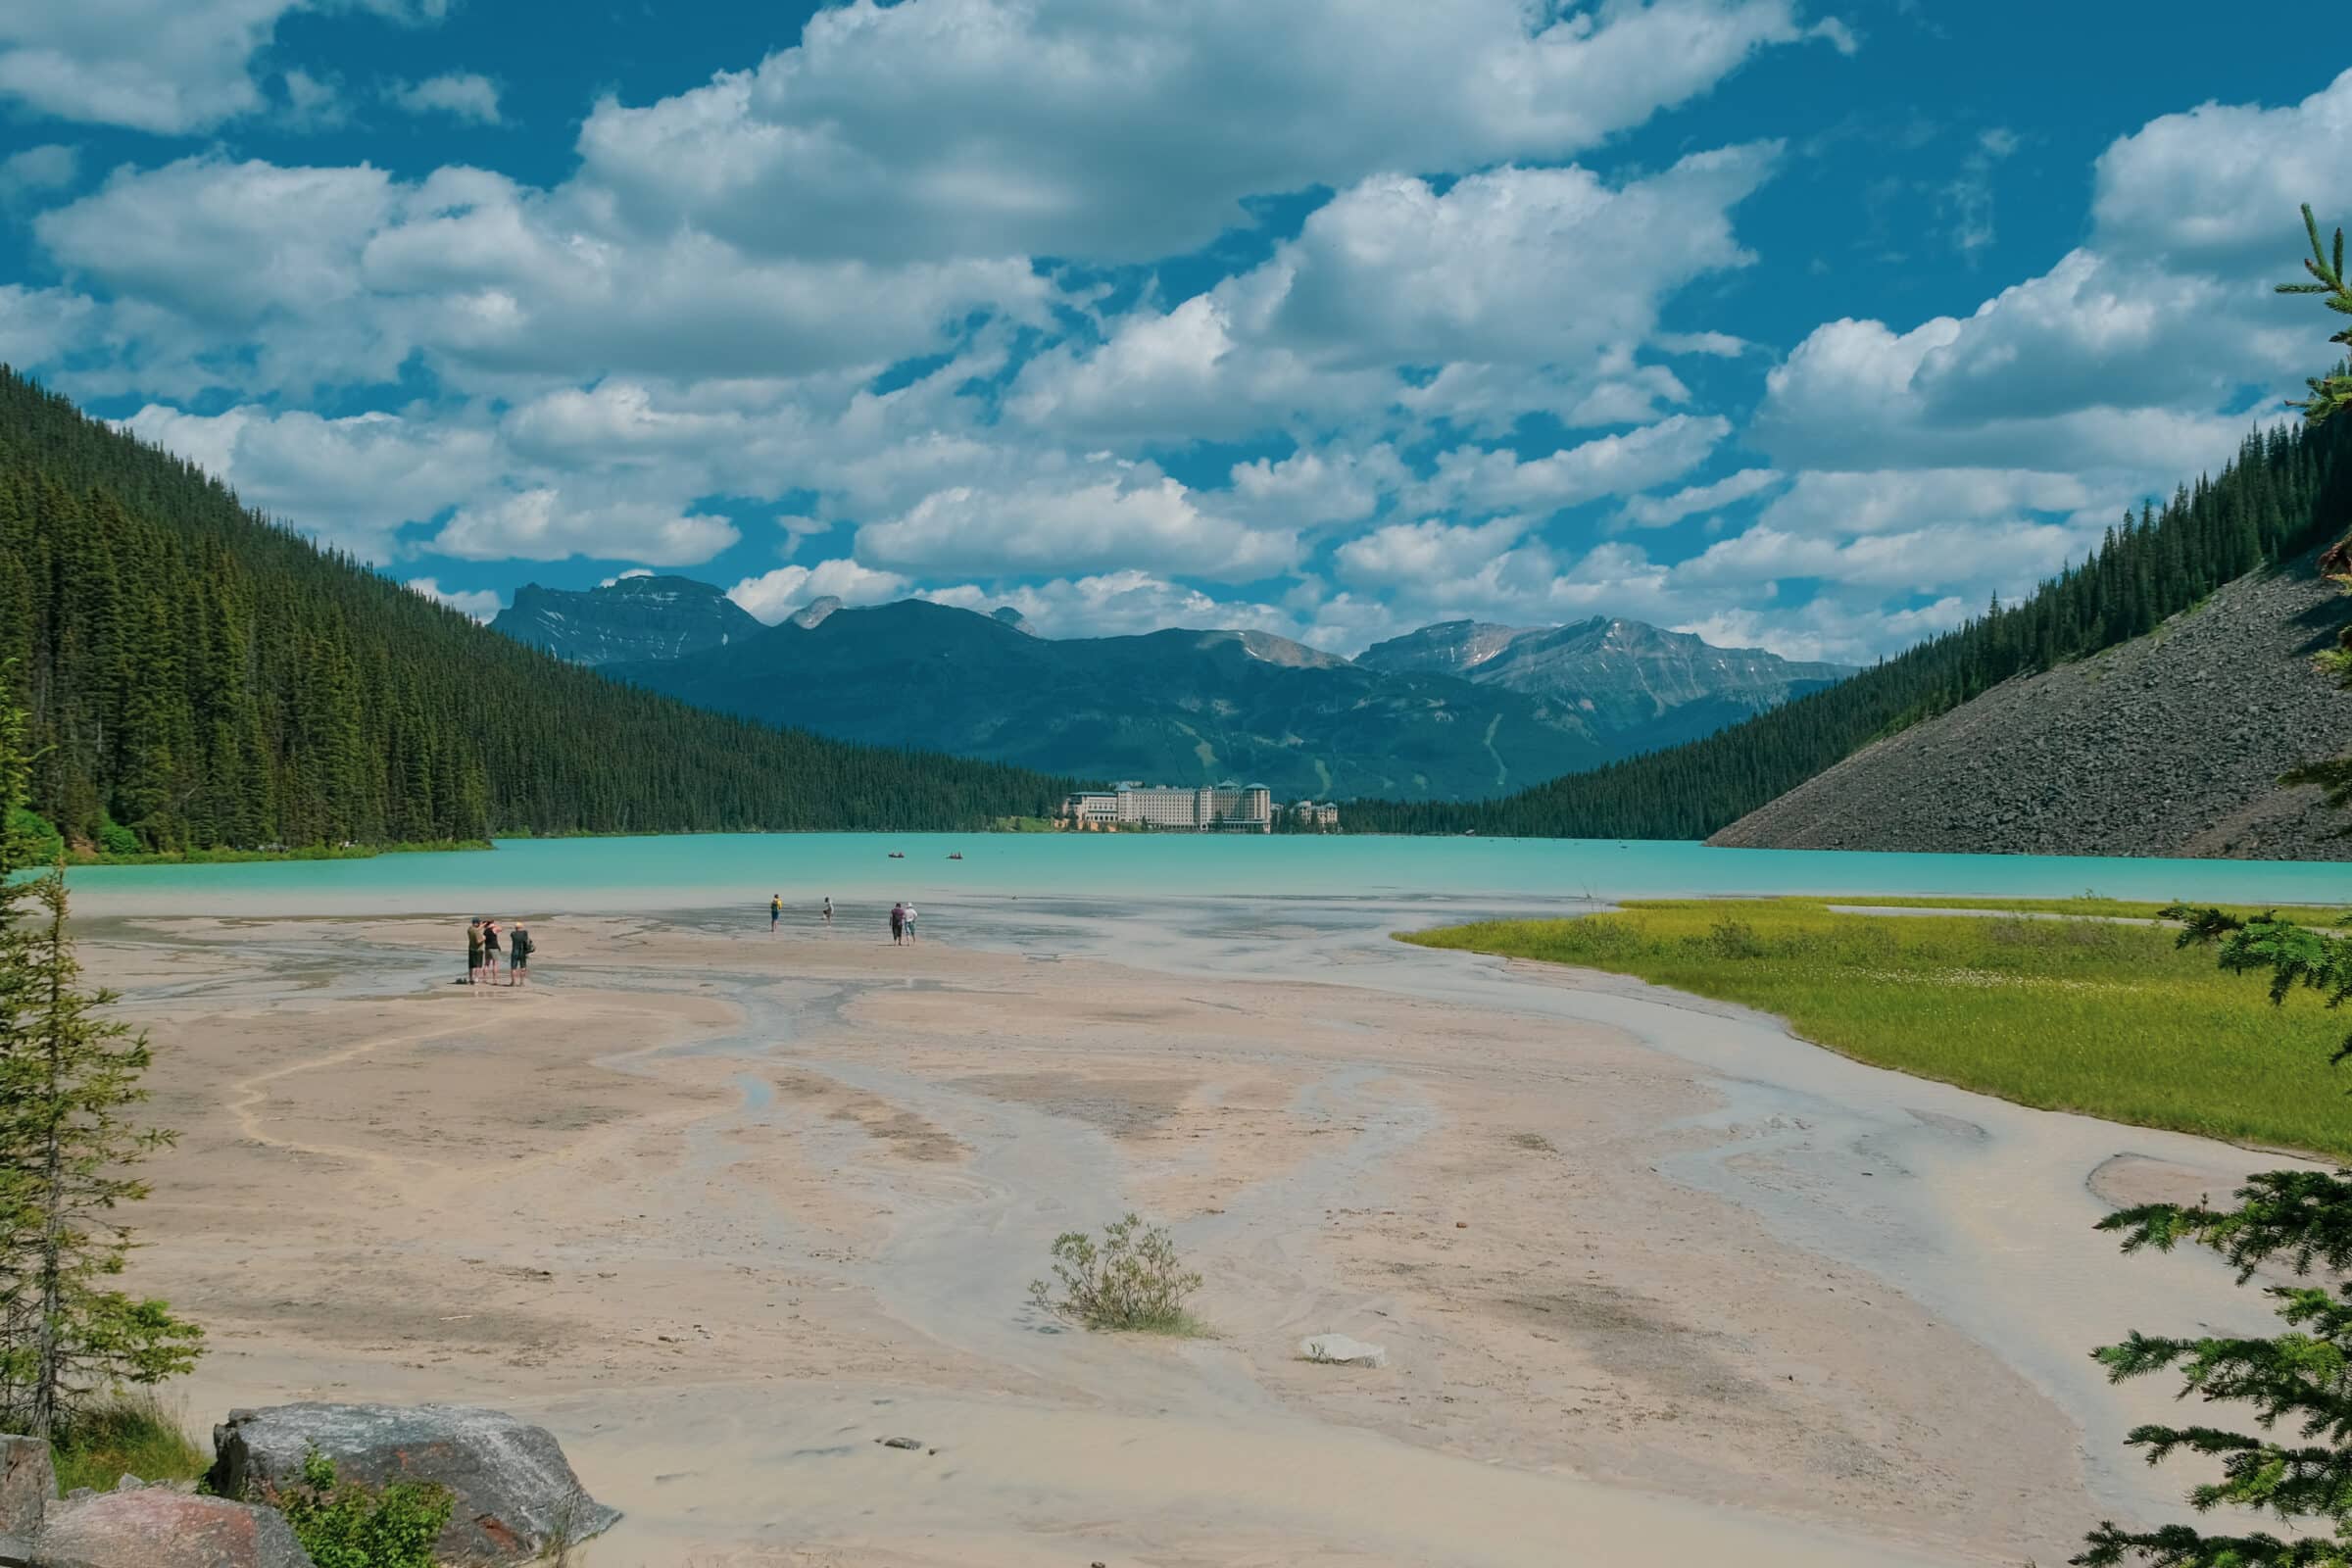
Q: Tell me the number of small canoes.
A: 2